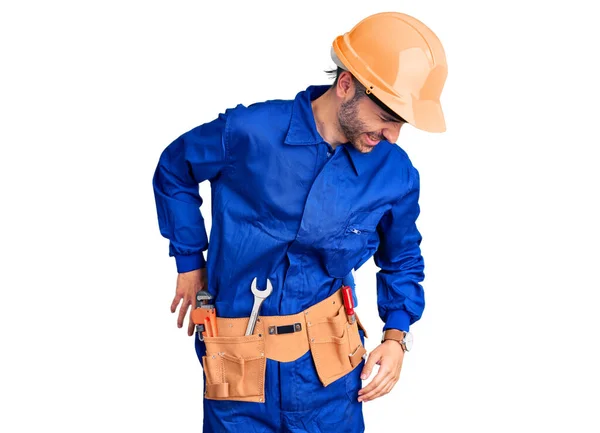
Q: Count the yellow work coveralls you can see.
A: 0